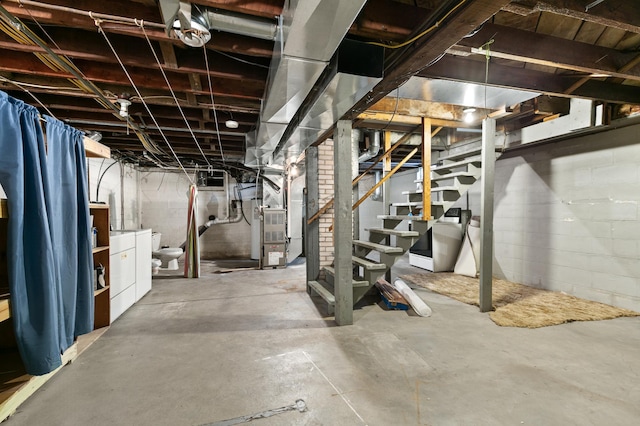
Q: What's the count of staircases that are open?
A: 1